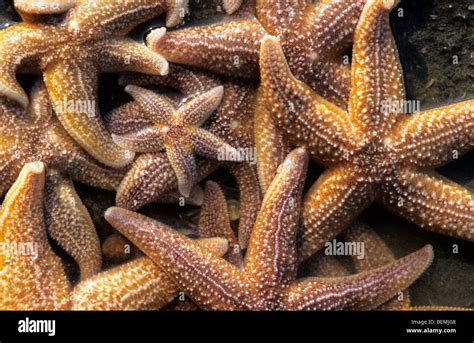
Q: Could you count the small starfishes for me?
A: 1